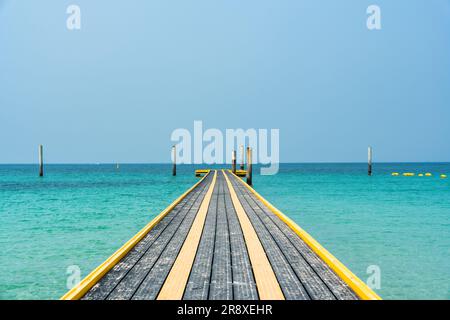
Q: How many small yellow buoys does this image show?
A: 5